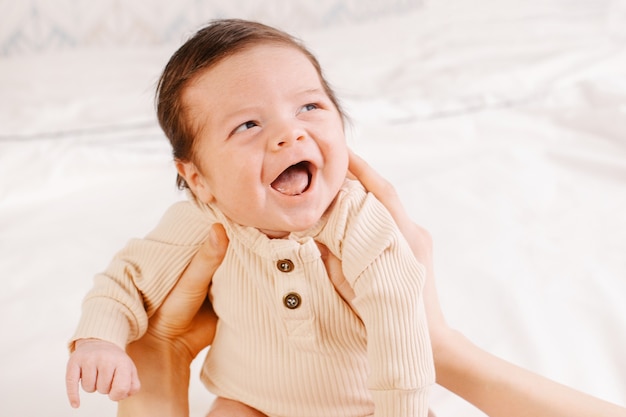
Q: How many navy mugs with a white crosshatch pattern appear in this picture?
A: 0